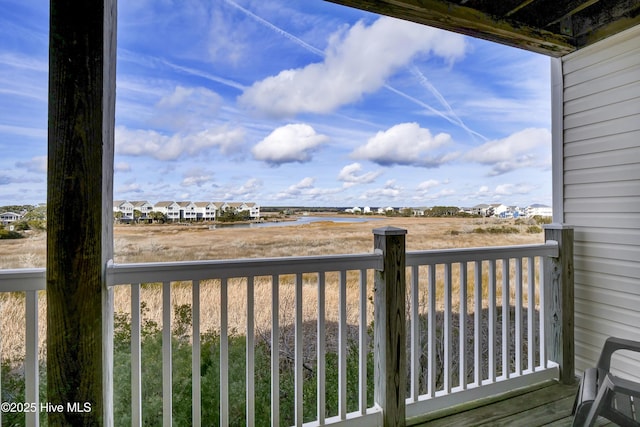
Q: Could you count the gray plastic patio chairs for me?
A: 1